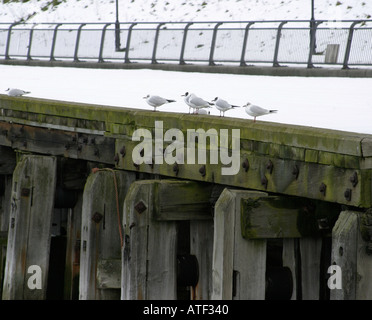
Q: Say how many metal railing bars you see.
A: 13